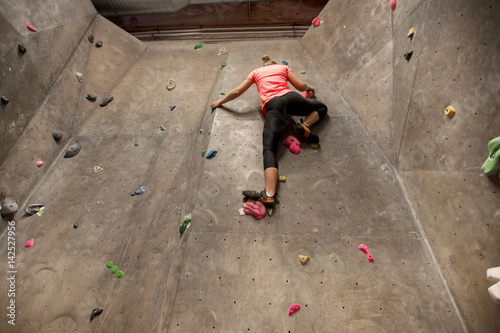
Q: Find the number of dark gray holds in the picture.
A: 13